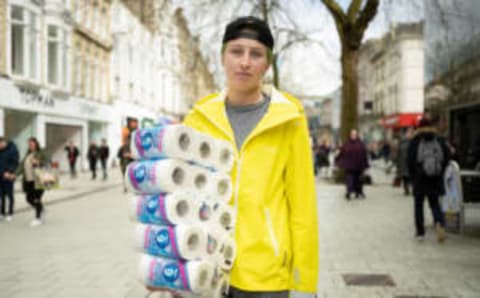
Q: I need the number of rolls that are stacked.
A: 15